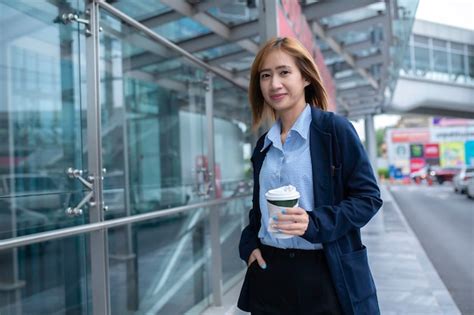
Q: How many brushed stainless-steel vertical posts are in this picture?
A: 2